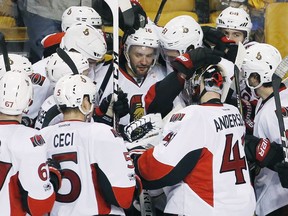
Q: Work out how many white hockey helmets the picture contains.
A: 10